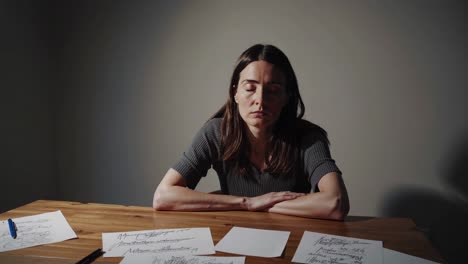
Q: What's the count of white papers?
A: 6